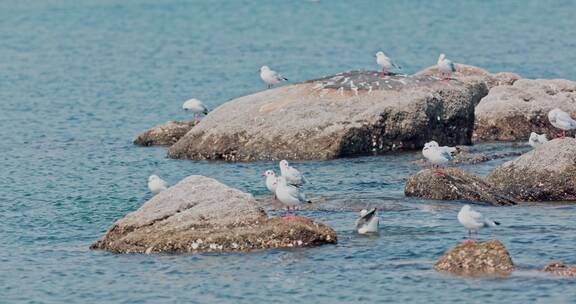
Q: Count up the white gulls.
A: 13